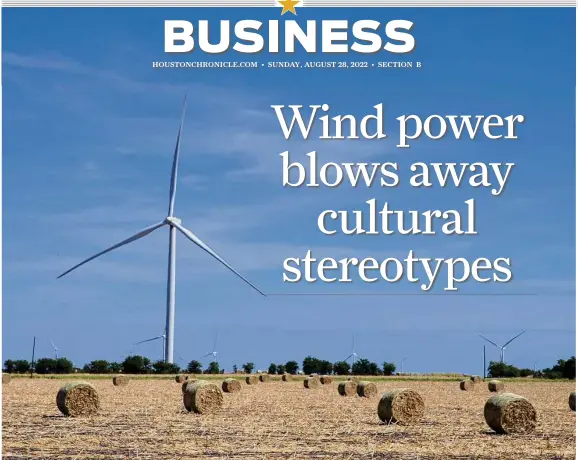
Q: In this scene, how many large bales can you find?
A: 4